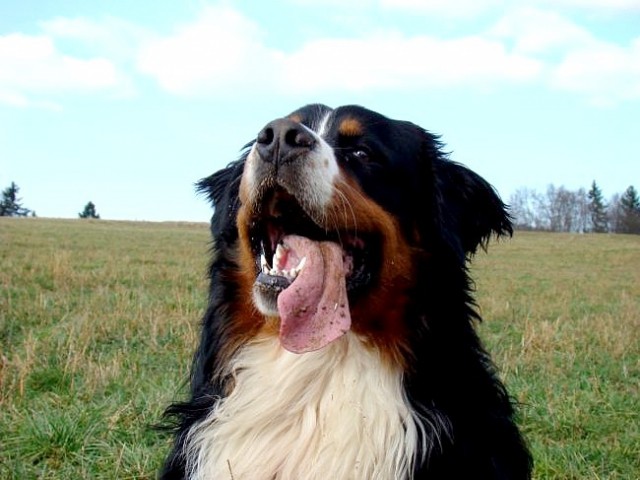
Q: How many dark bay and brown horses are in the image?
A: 0